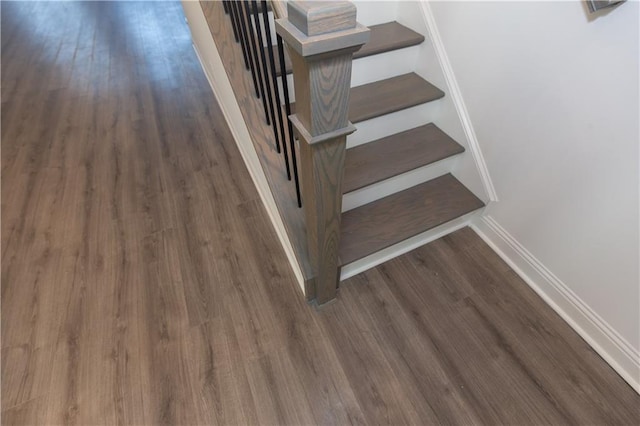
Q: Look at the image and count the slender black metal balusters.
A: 8